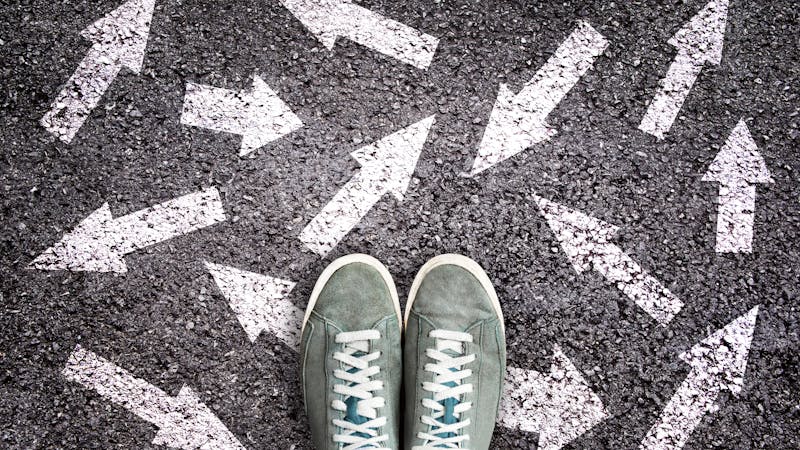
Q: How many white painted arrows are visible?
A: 13